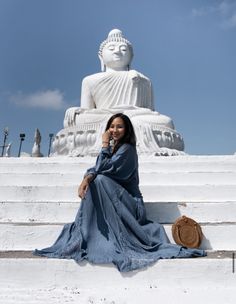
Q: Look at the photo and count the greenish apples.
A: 0